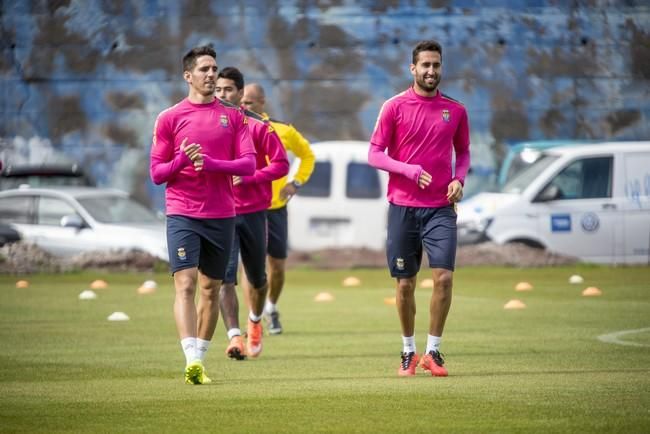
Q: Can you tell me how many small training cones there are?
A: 14